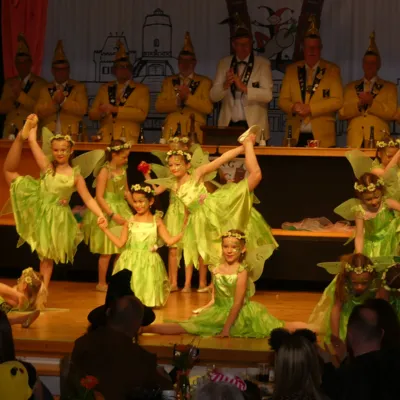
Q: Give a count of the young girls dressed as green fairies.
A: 11